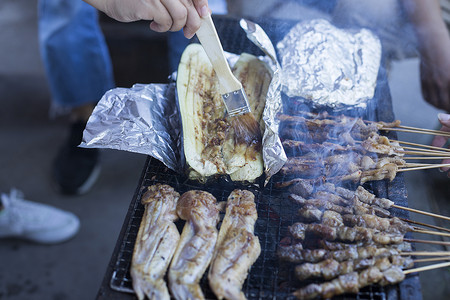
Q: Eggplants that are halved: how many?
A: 1